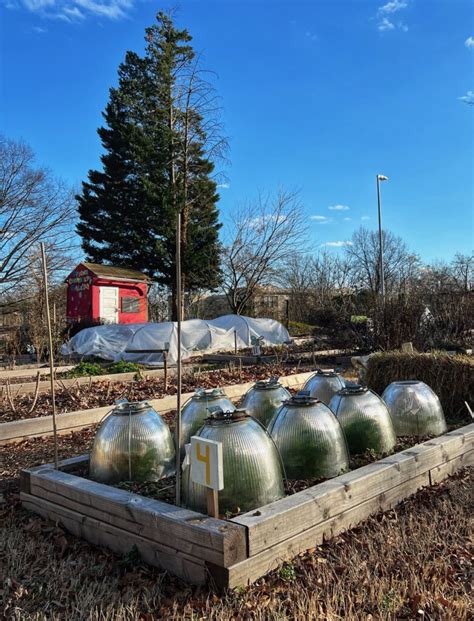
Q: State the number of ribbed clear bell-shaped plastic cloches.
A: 8